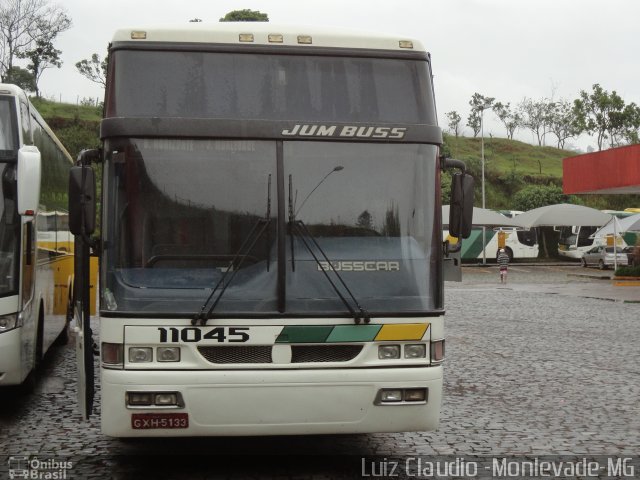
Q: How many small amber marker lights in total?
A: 5